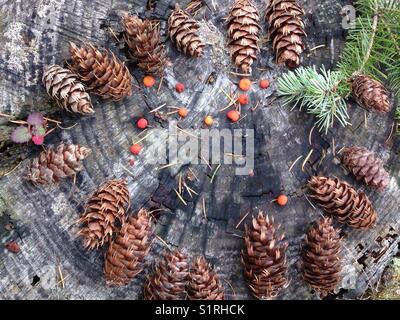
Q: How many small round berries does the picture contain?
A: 11